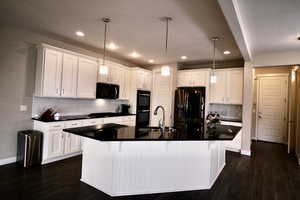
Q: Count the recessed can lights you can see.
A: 6